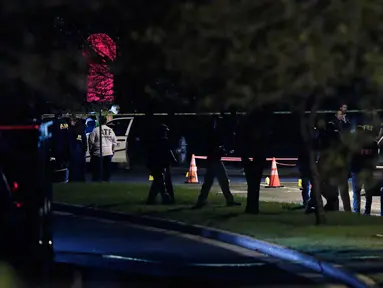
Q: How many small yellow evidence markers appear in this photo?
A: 4